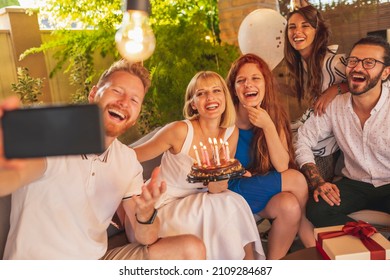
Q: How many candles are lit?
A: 7